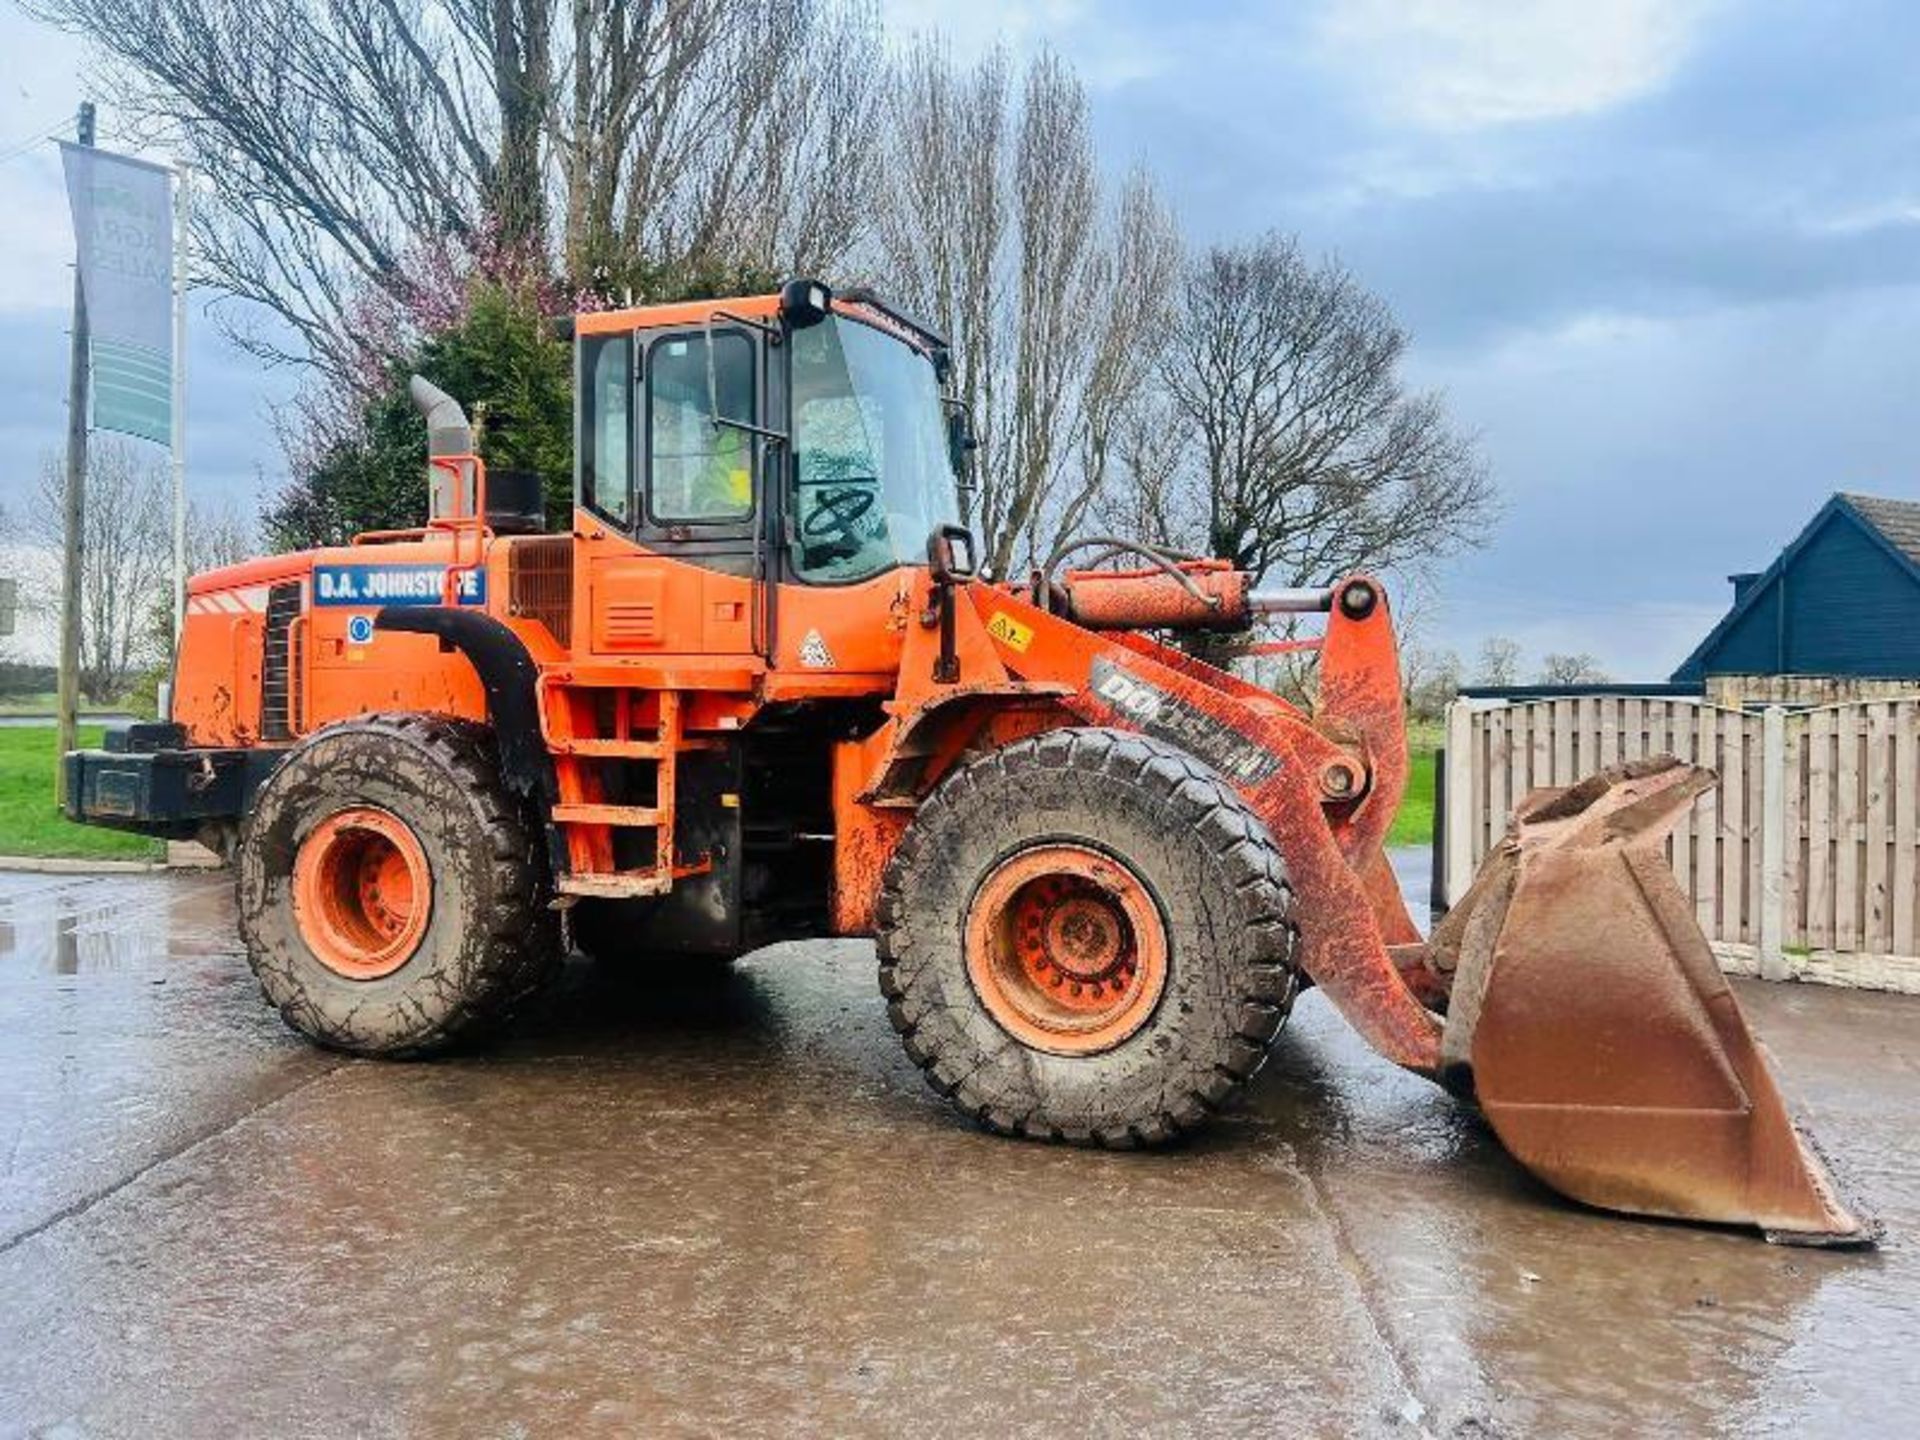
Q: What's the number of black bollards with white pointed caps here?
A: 0